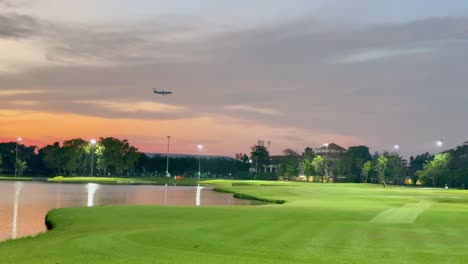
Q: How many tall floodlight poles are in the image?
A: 7